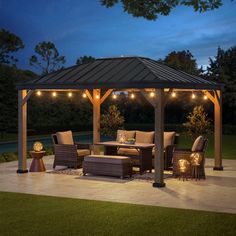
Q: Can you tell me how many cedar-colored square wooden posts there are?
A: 4